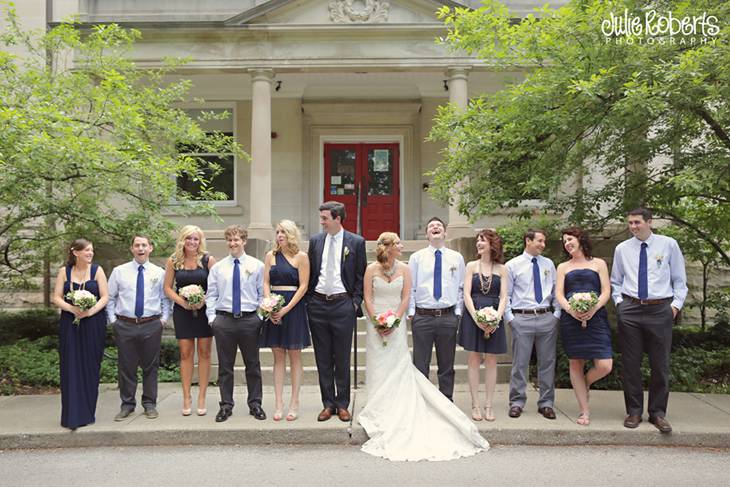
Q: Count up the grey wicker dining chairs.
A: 0